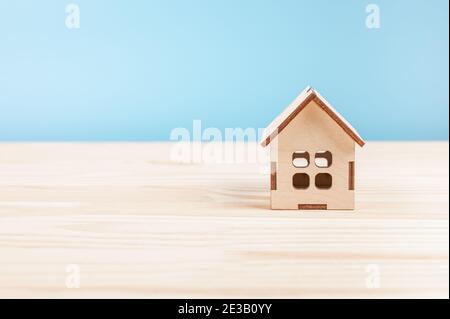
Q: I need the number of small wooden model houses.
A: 1